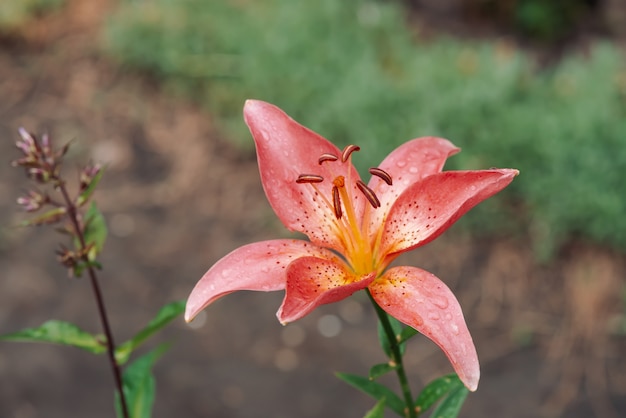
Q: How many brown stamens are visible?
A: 6